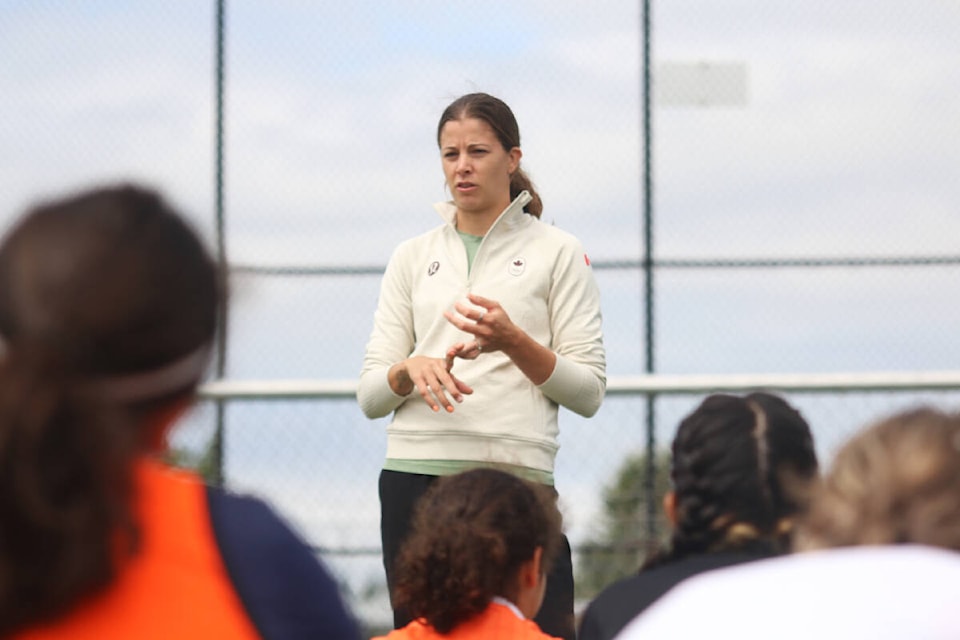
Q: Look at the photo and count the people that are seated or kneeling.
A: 4